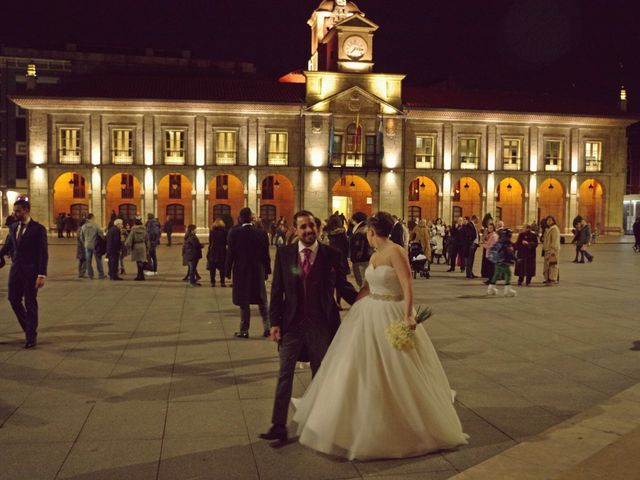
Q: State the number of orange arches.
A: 11